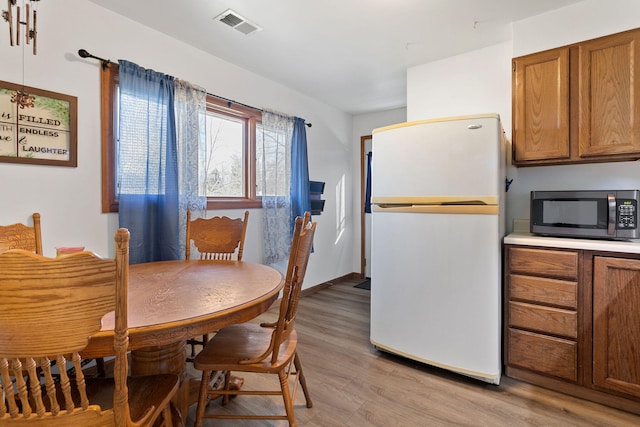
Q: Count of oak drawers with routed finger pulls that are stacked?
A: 4